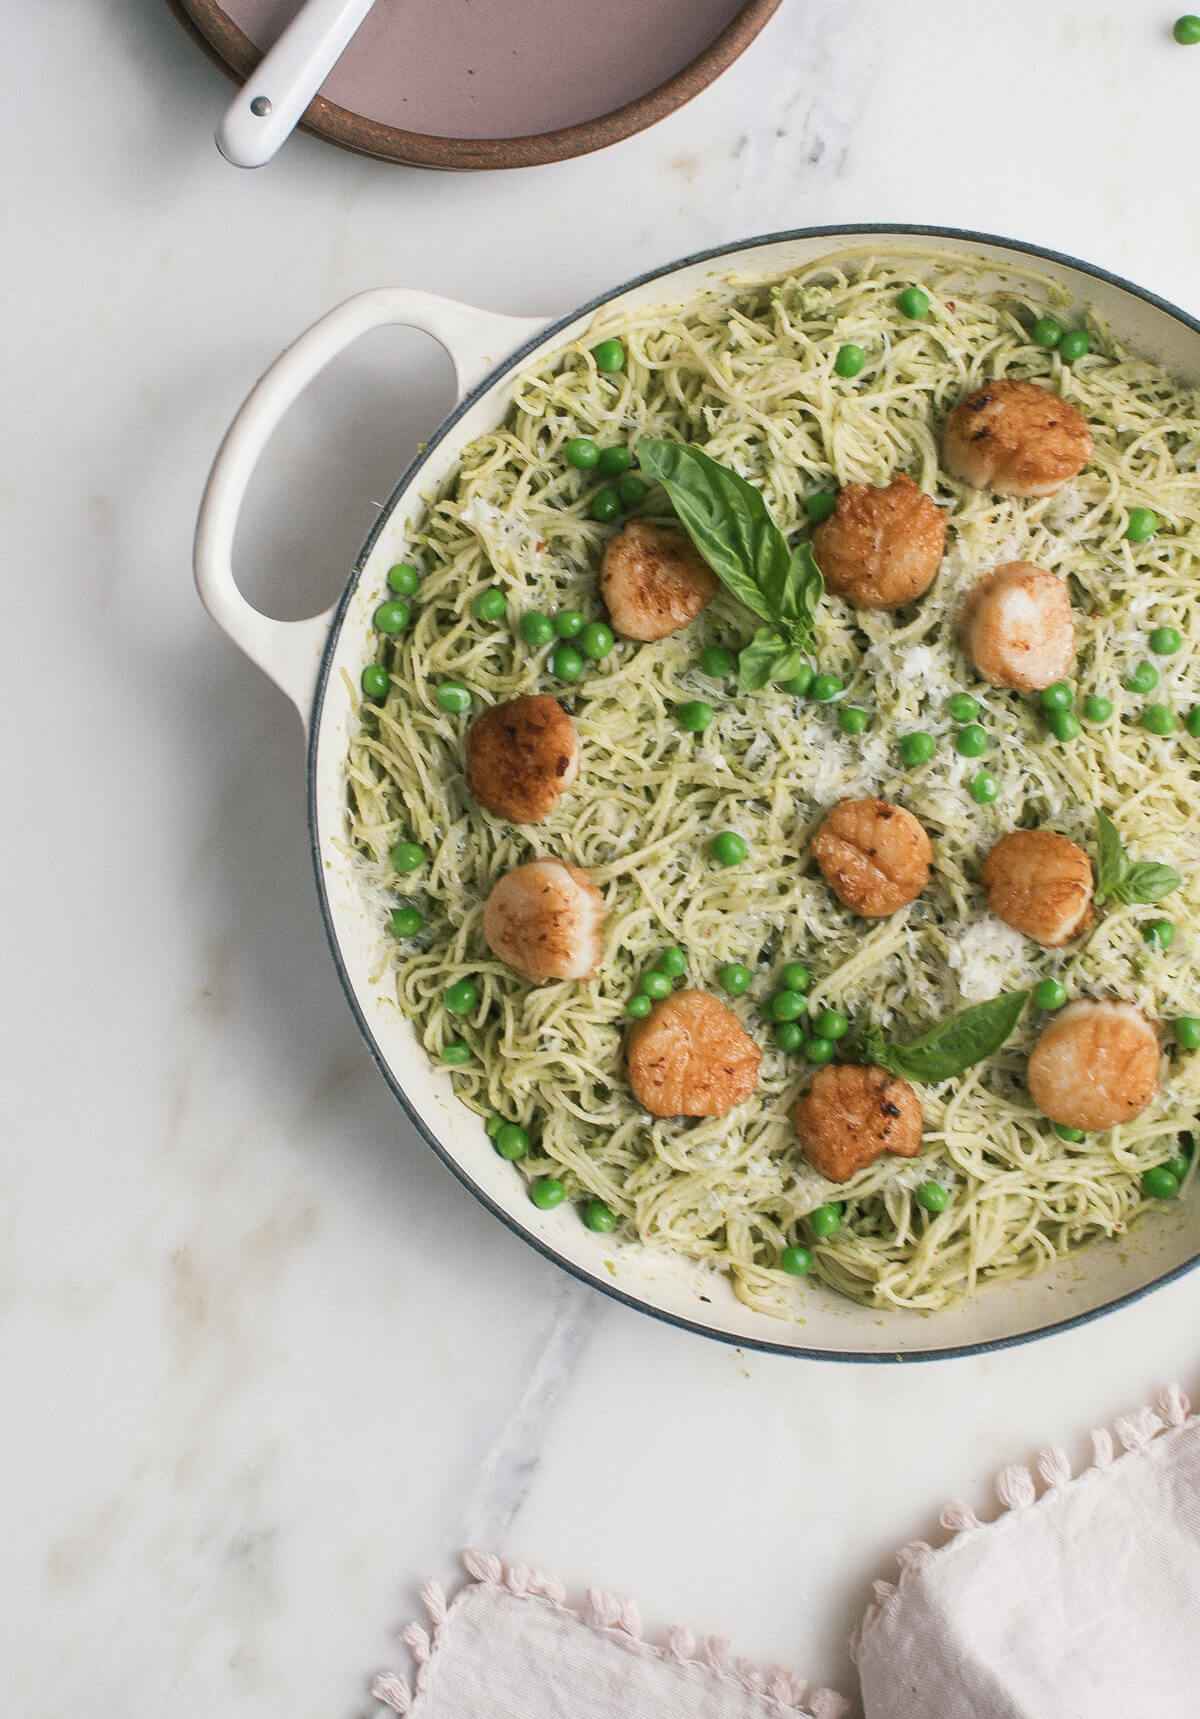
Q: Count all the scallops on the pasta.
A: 11